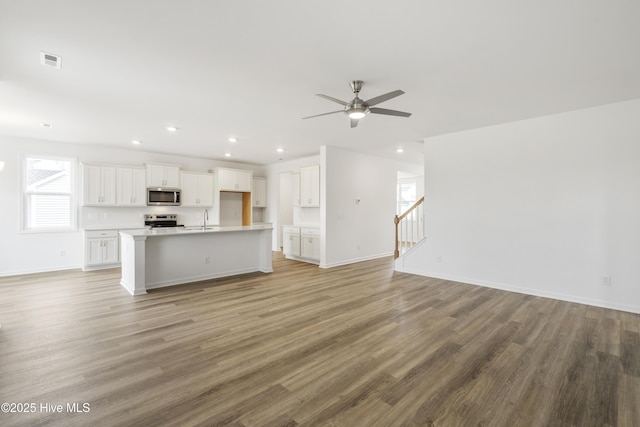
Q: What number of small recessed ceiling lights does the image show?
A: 6